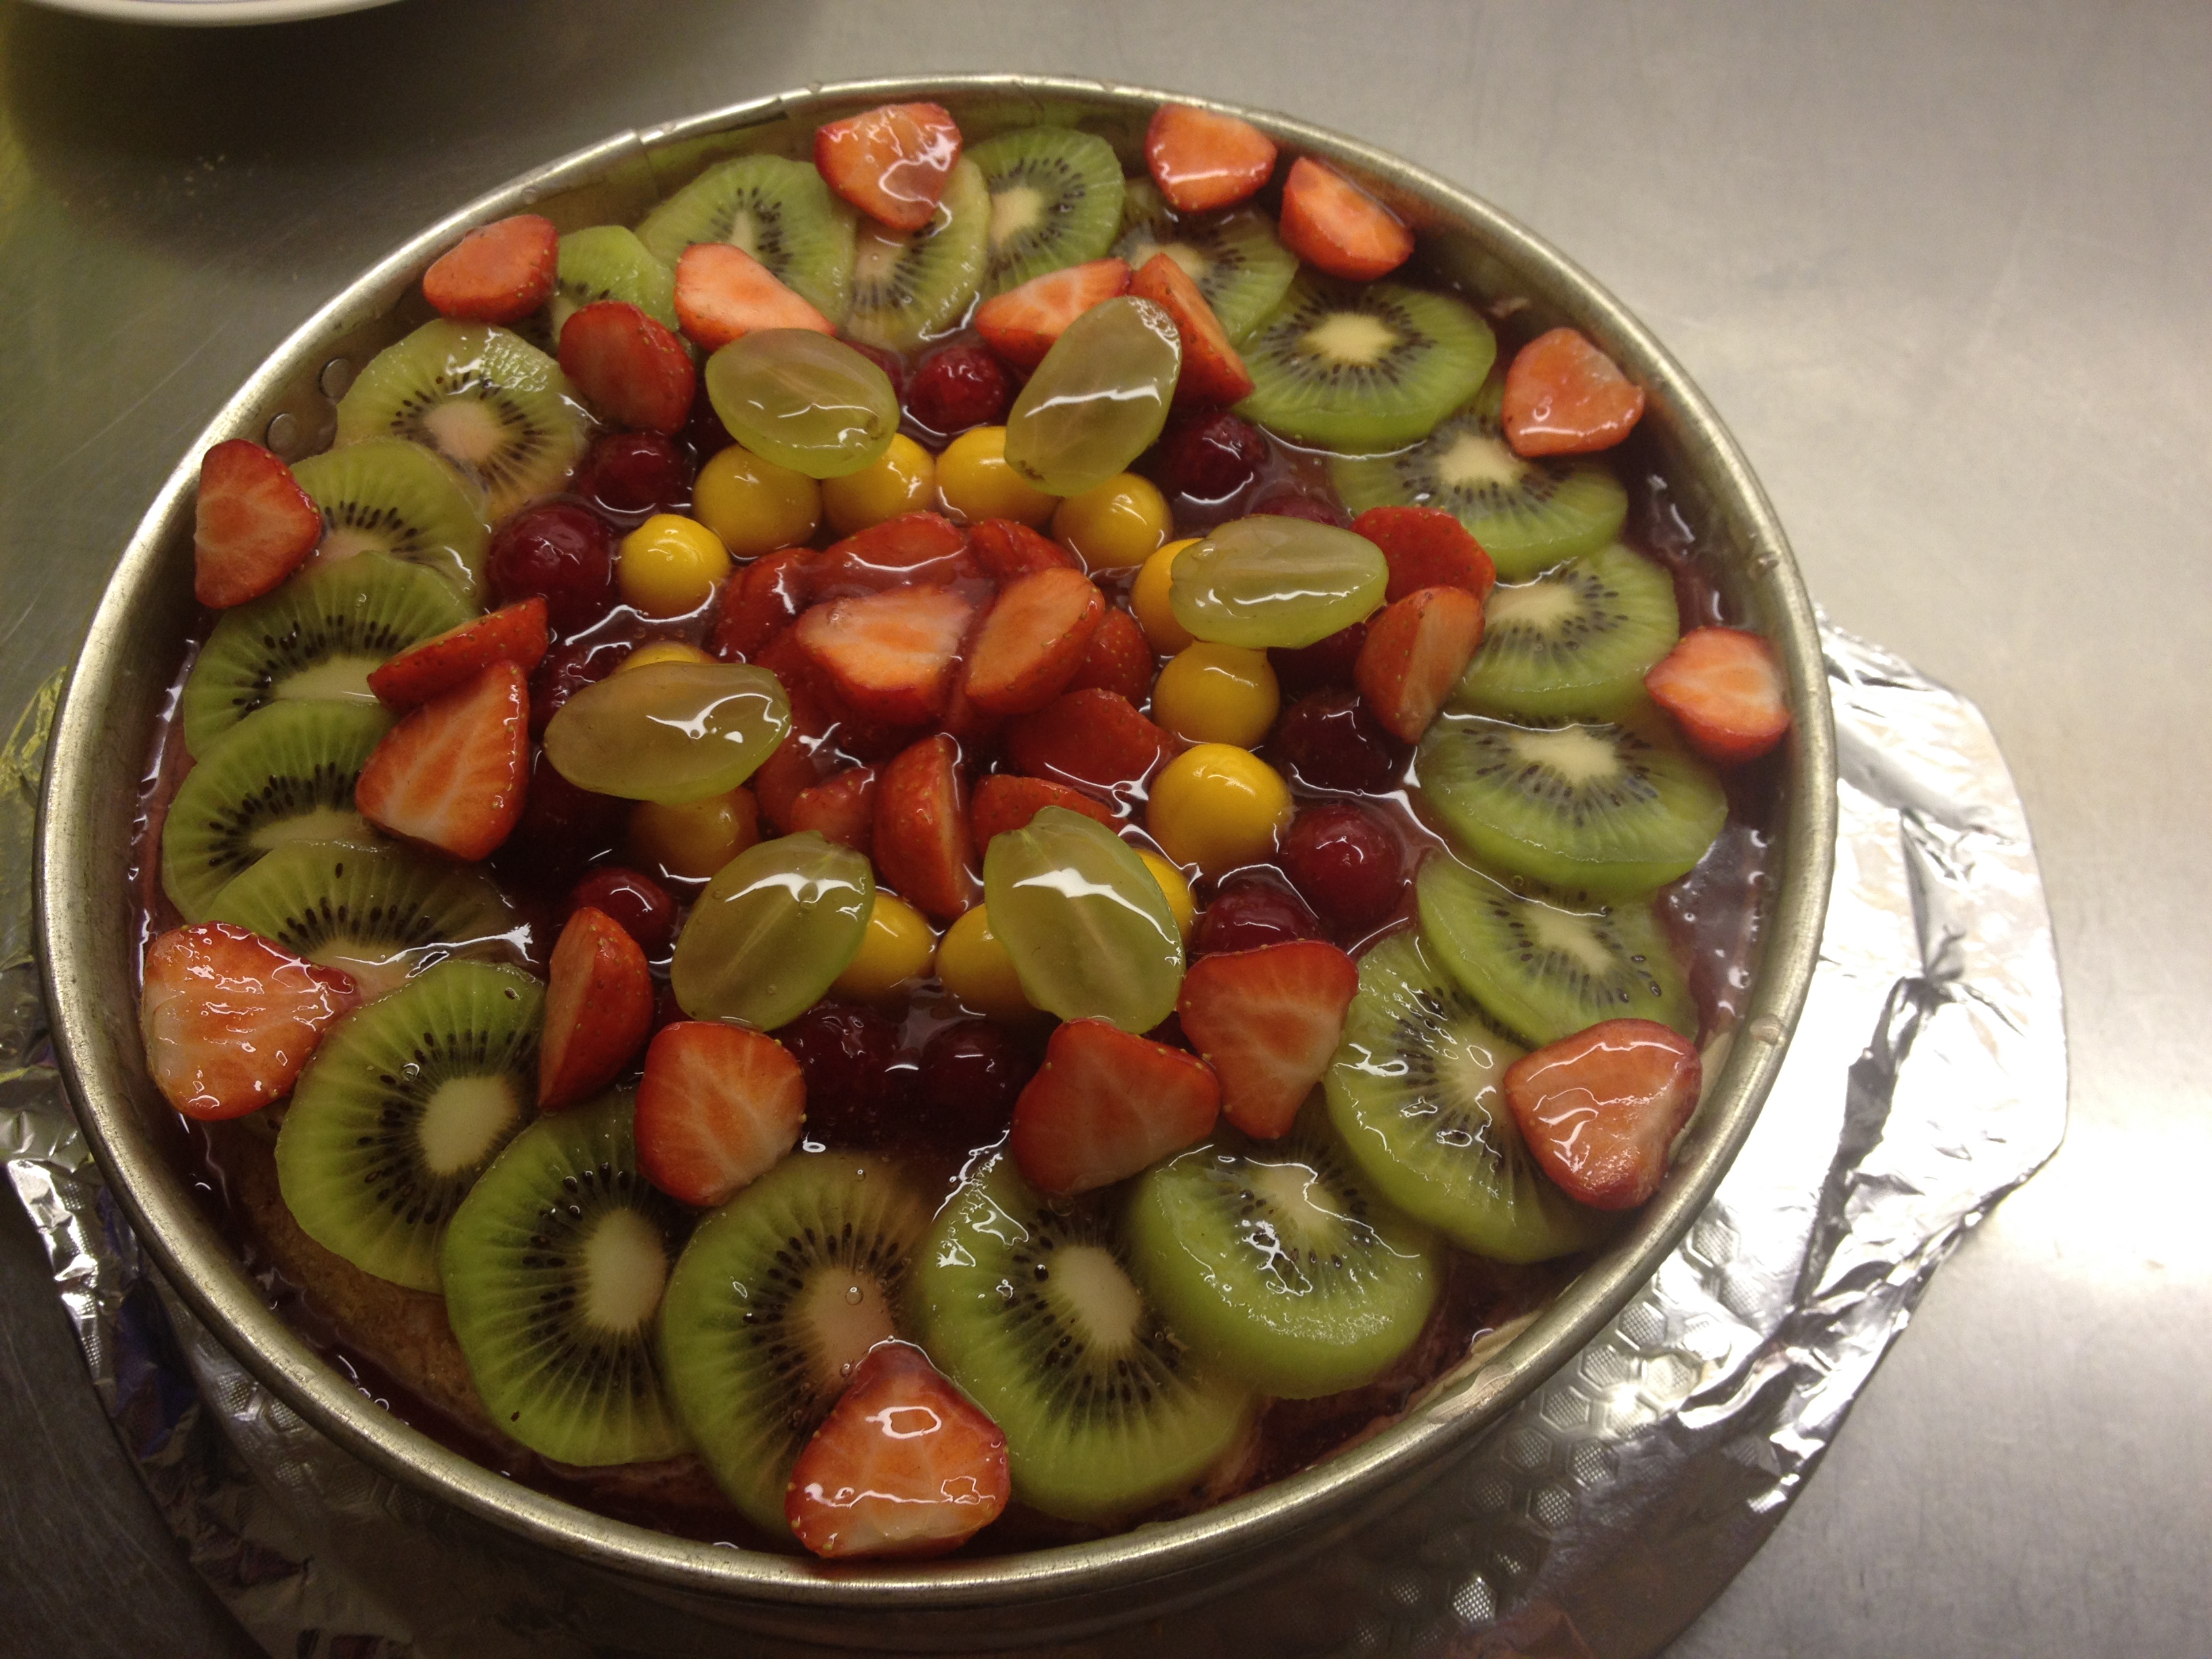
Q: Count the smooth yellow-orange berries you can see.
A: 13